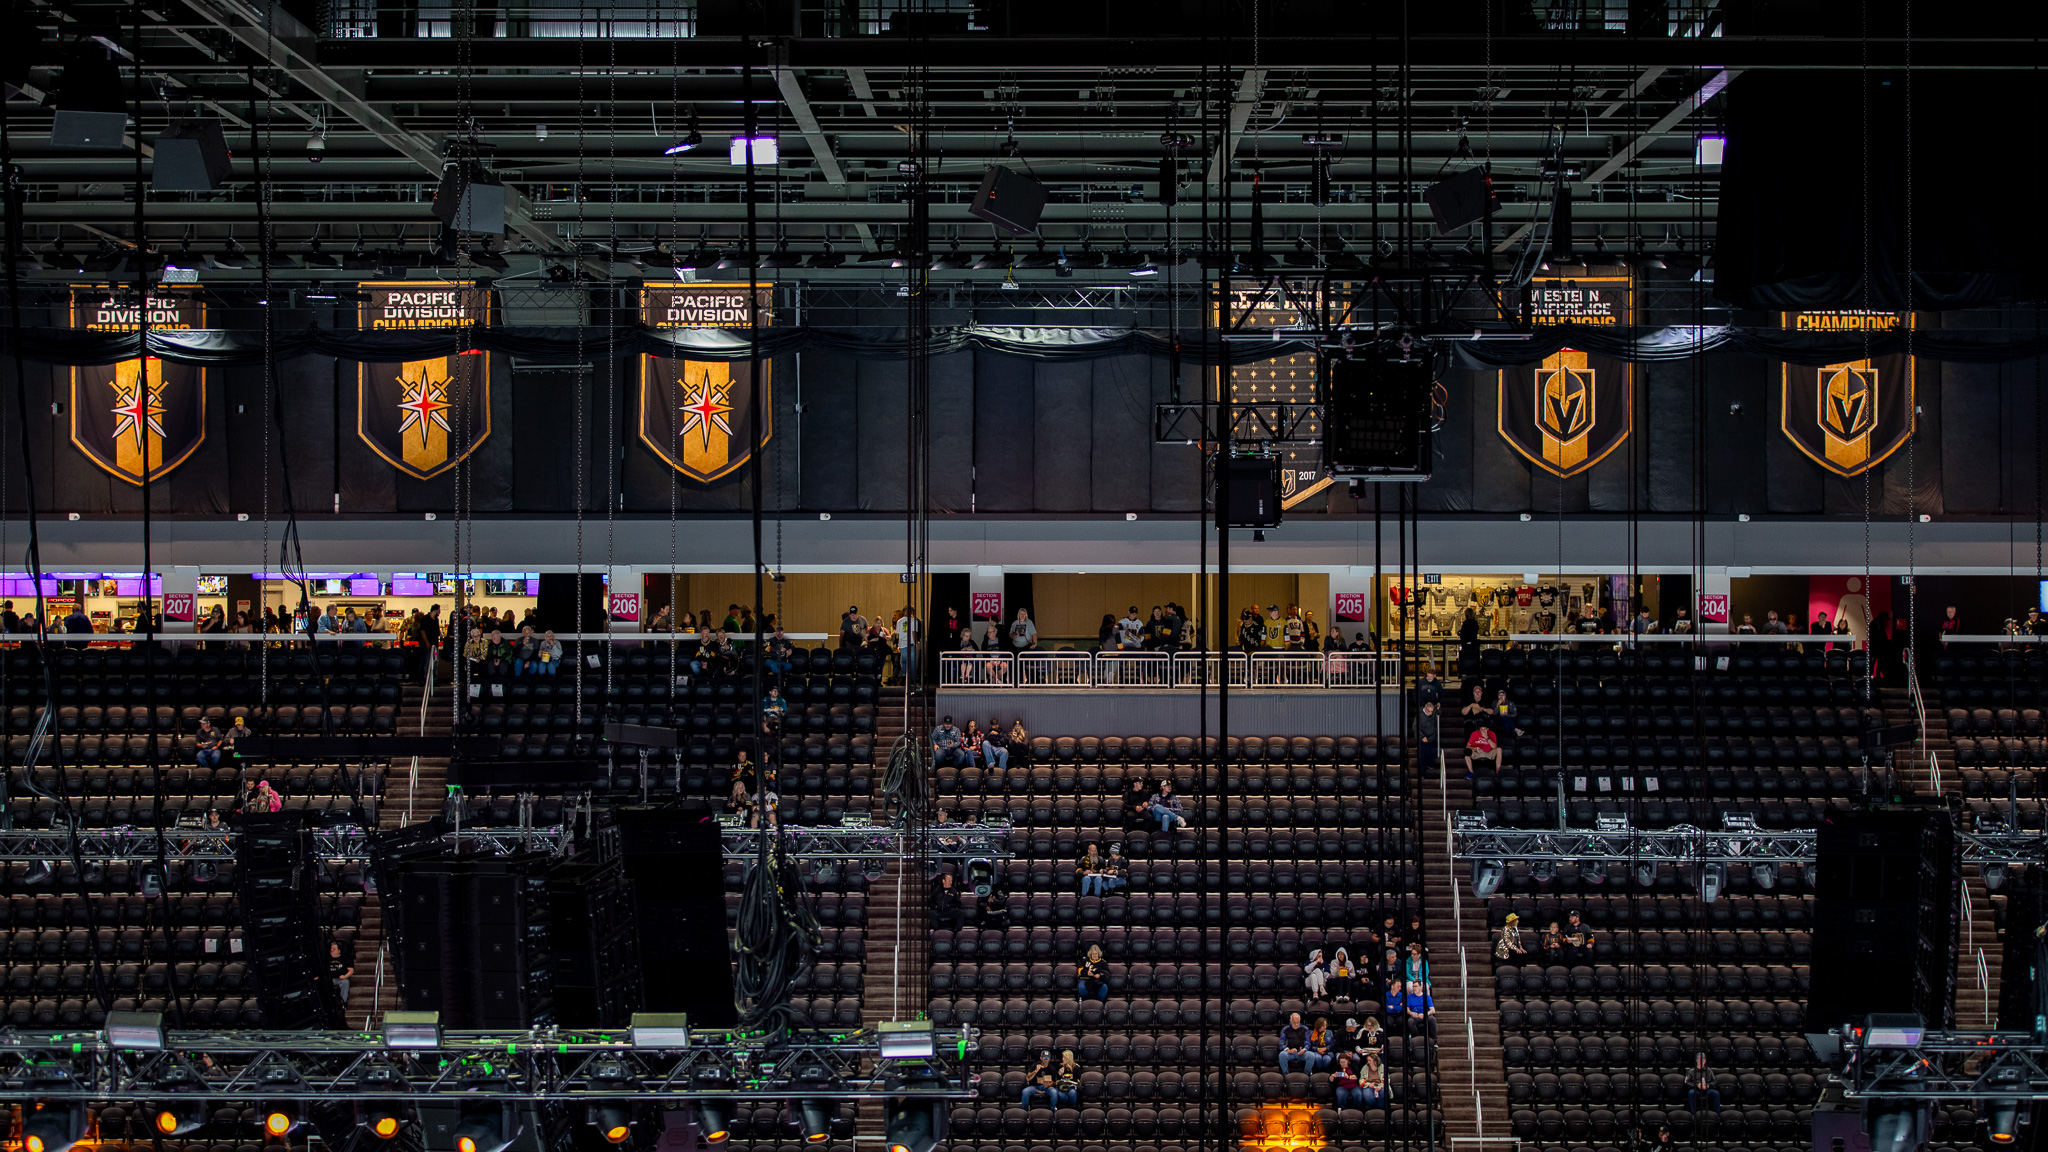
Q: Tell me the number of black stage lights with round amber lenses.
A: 10